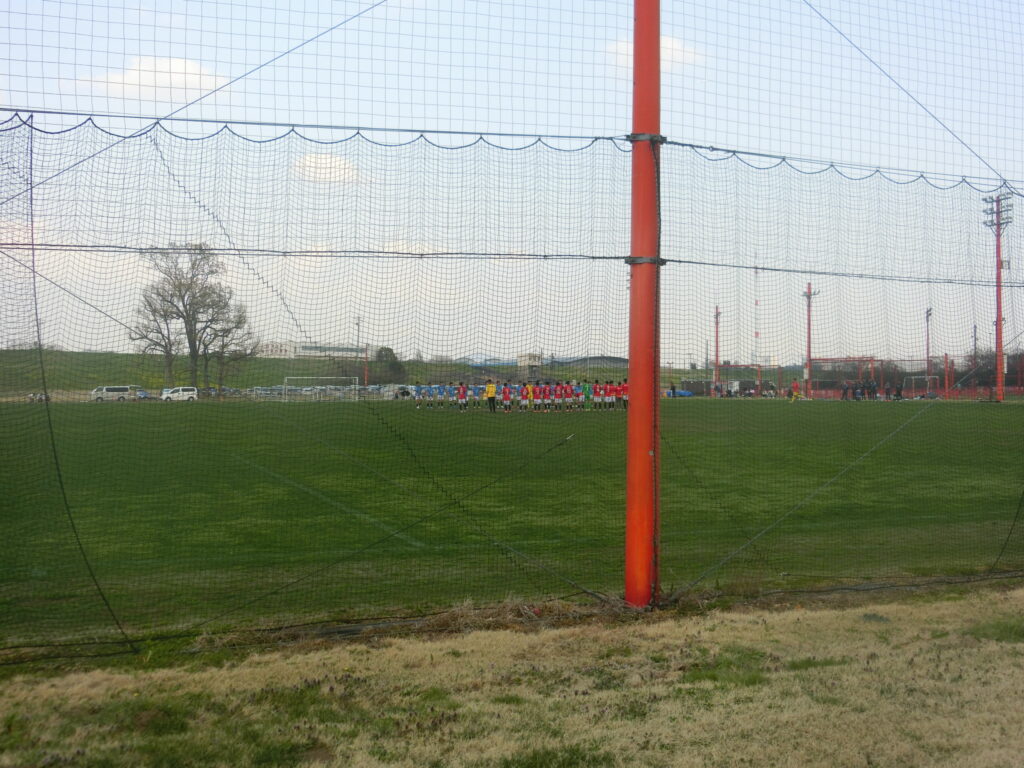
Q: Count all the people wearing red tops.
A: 13